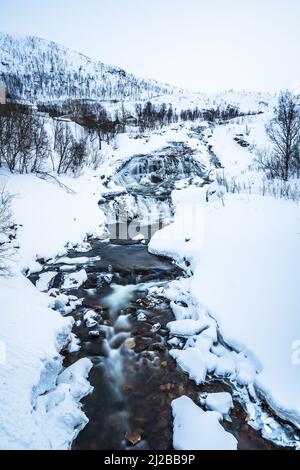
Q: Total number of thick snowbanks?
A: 2